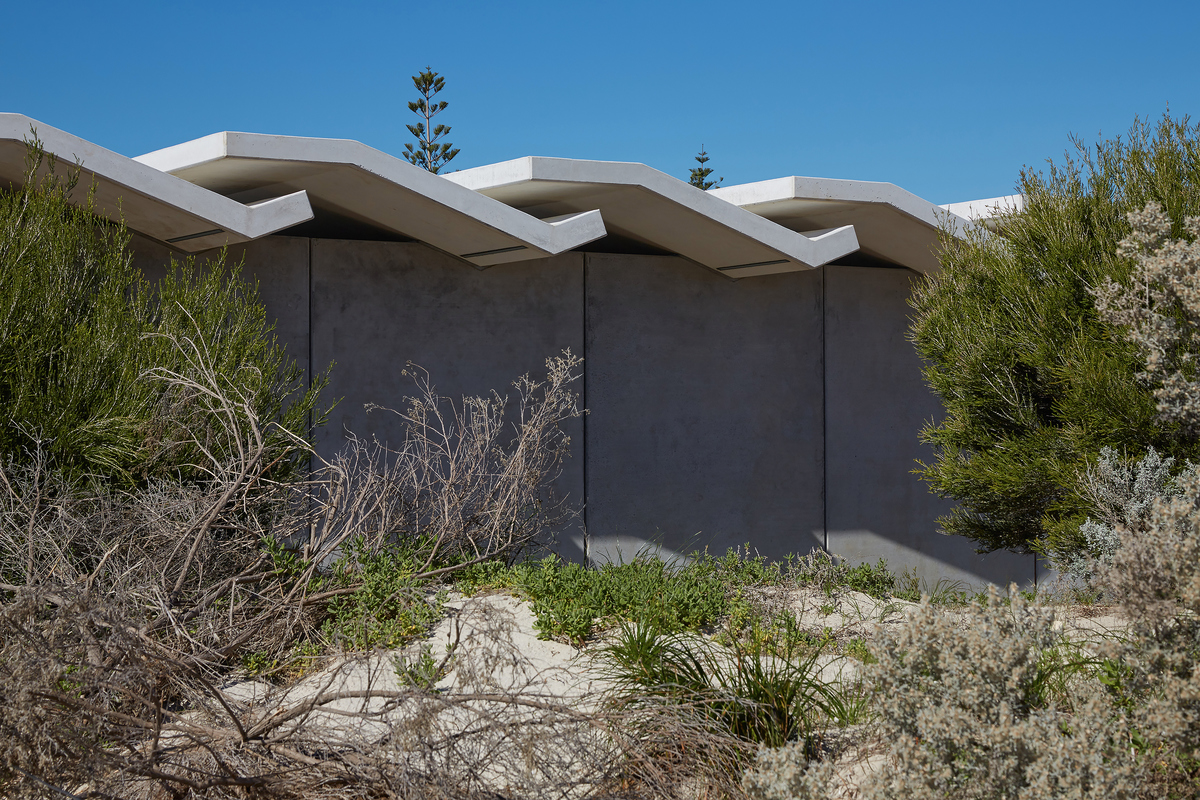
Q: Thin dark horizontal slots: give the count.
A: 3